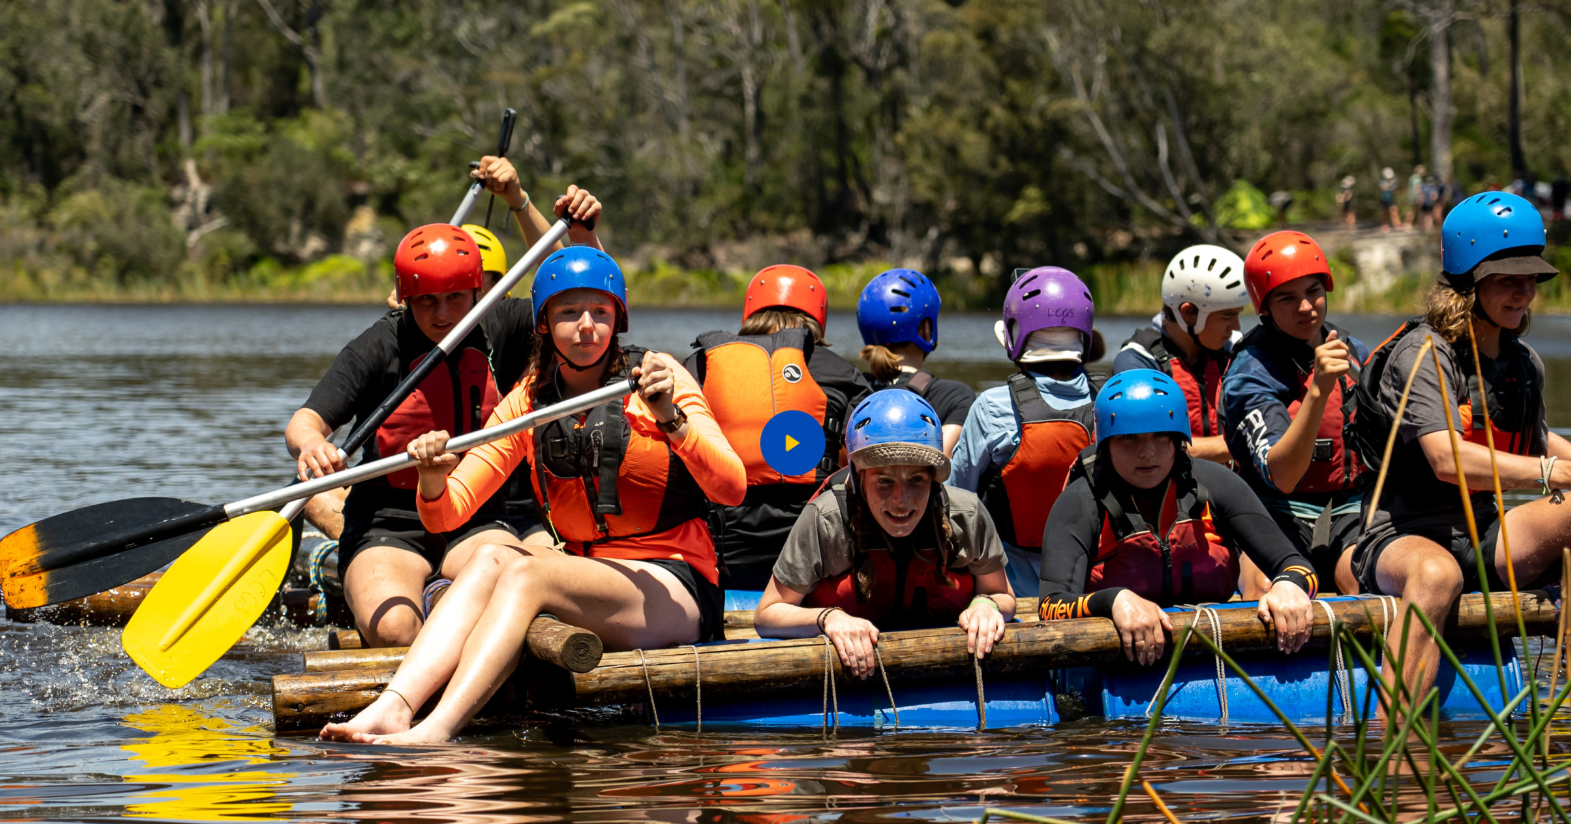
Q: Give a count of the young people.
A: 11